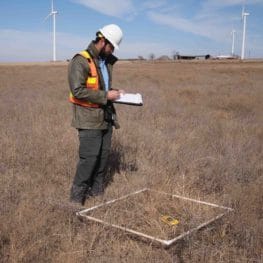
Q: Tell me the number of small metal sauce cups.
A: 0